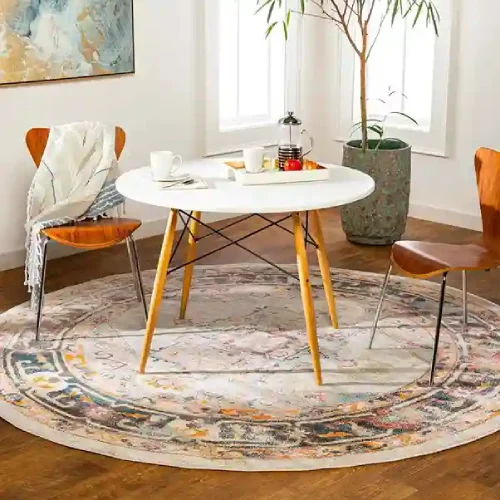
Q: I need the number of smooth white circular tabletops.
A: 1